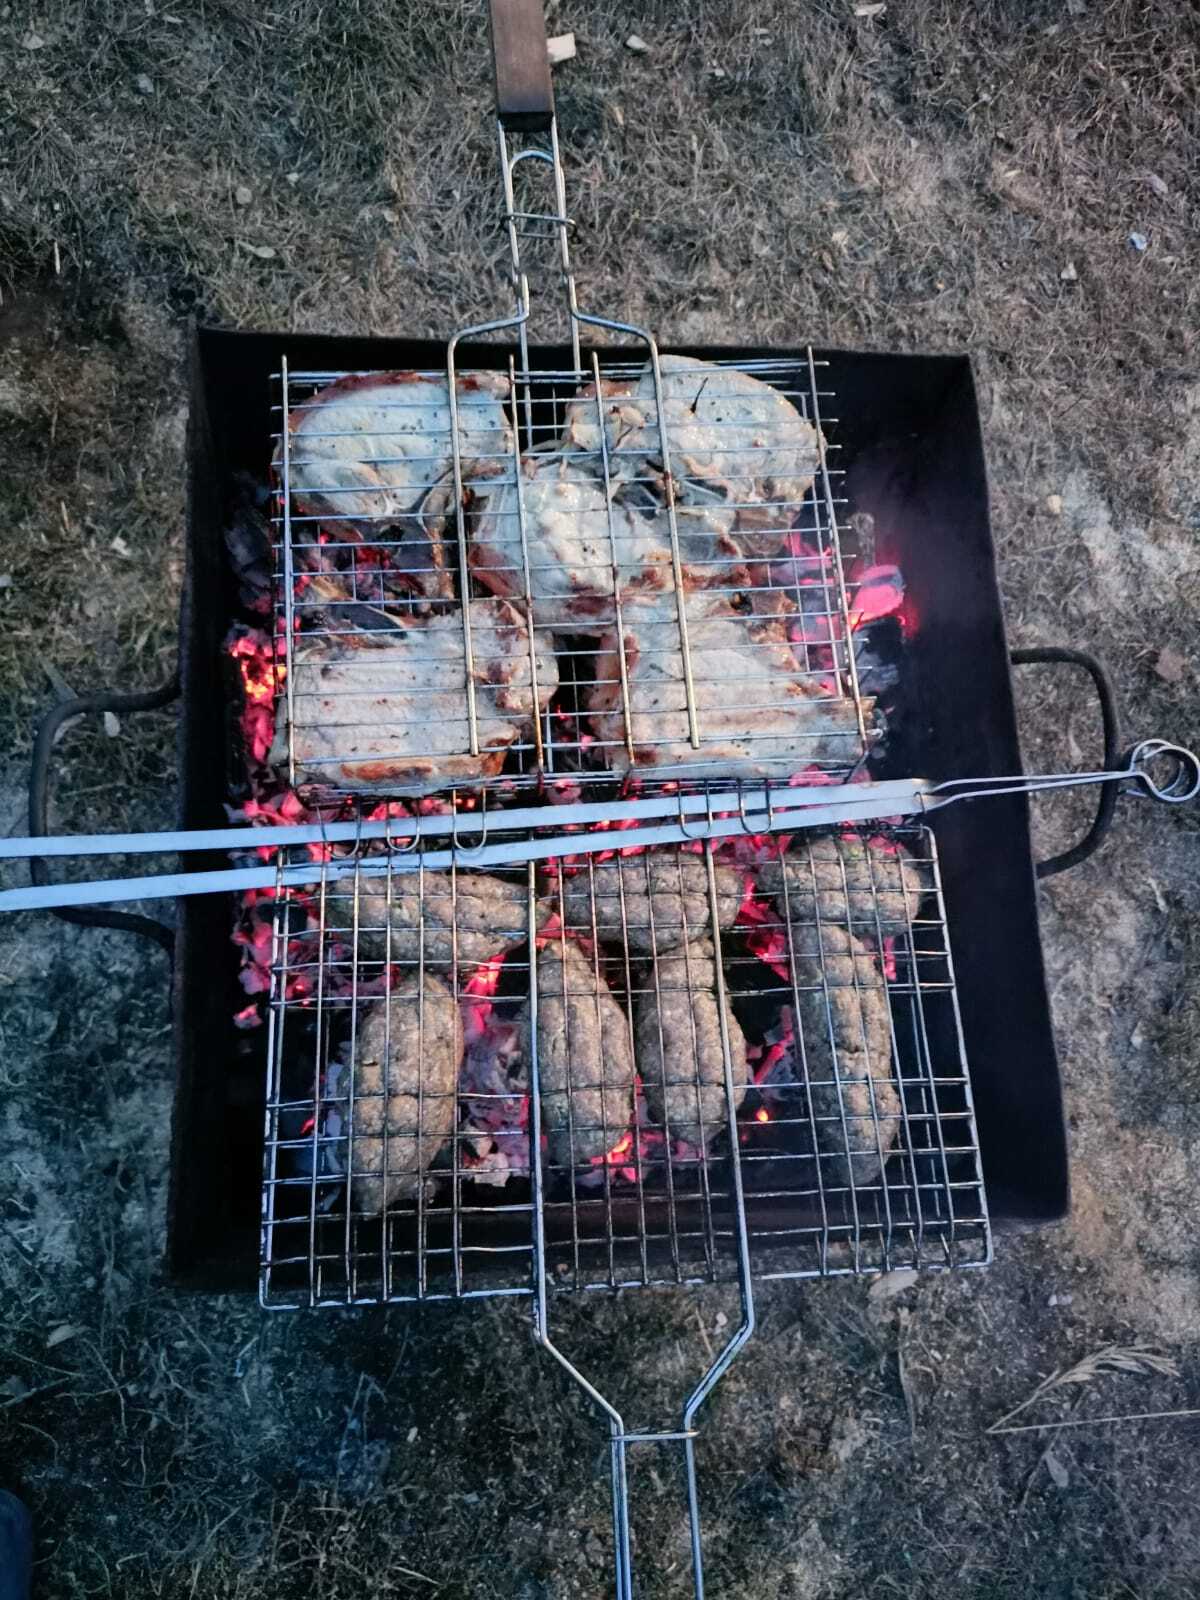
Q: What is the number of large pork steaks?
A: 5